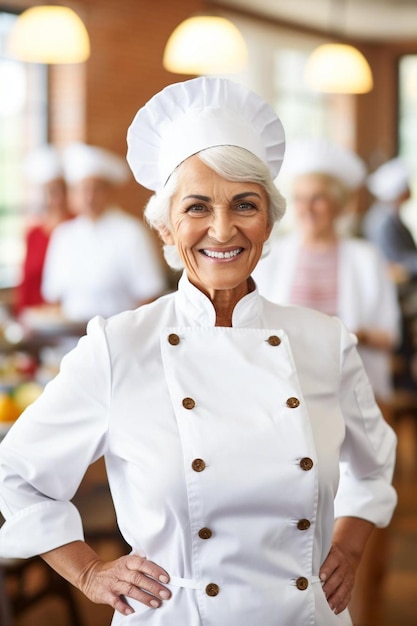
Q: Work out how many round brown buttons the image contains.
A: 10